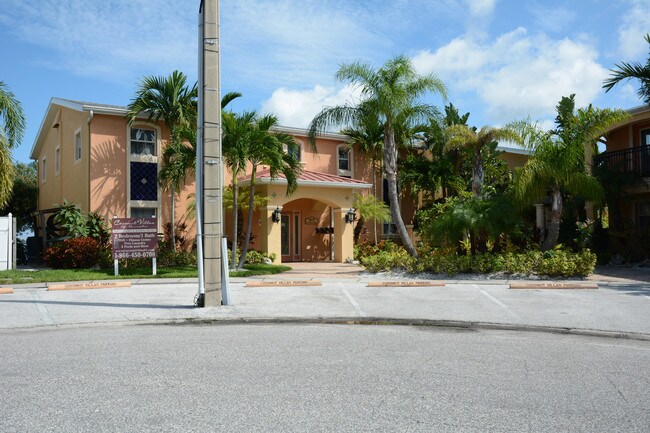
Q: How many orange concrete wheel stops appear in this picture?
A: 5